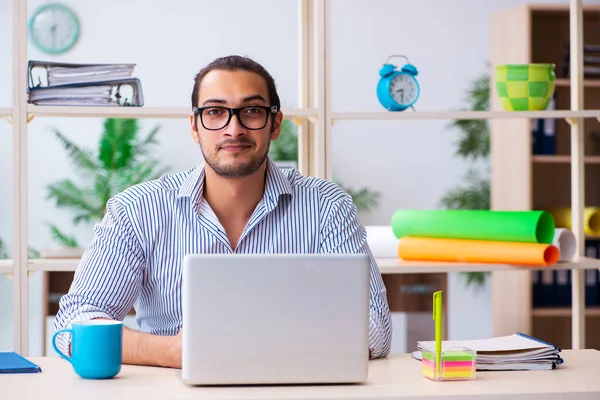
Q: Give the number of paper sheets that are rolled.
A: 4